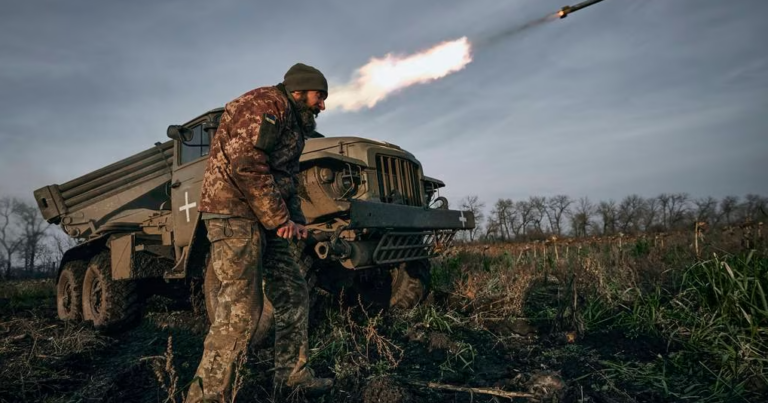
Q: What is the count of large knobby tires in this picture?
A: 4